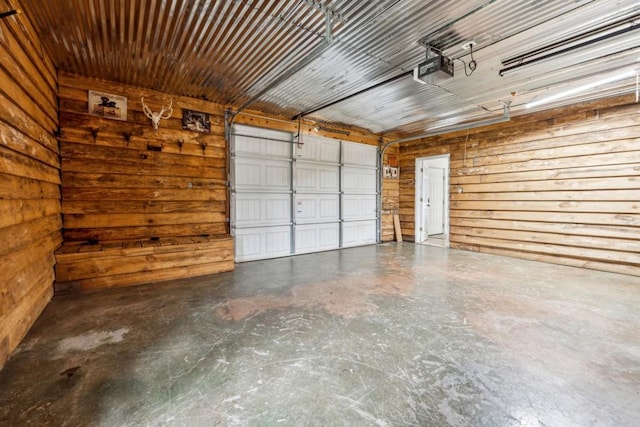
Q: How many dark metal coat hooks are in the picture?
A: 4